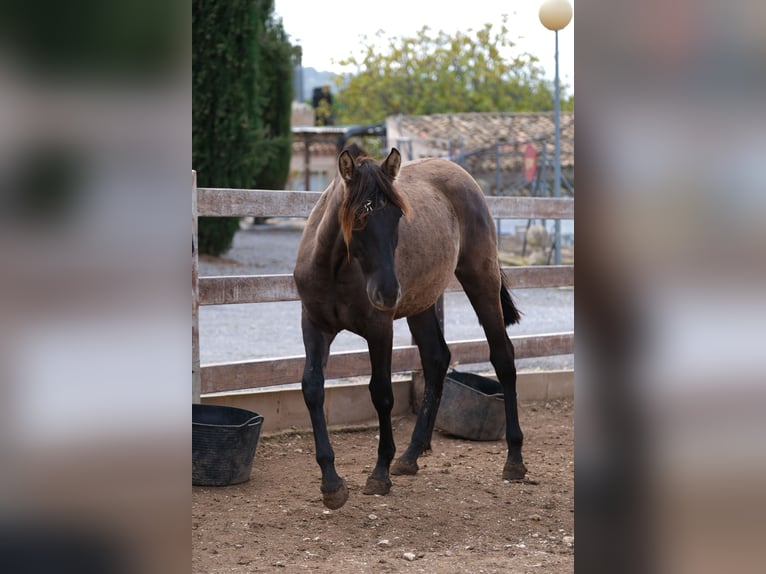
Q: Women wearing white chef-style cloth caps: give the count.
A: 0